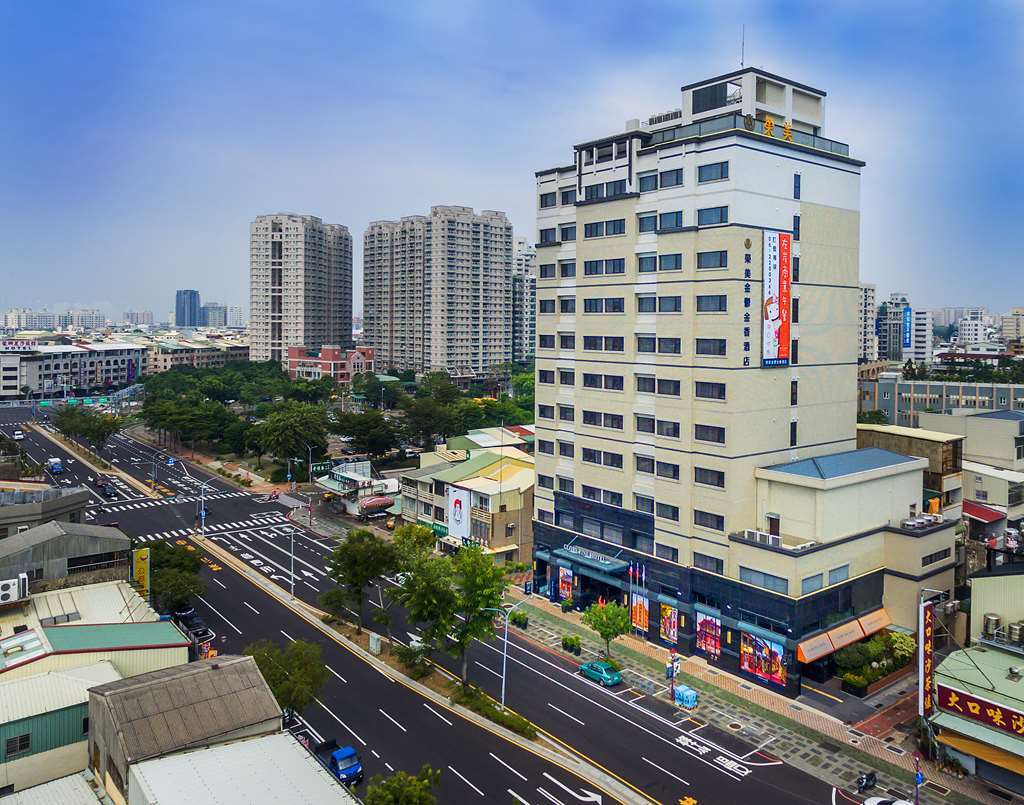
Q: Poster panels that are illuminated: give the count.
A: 5